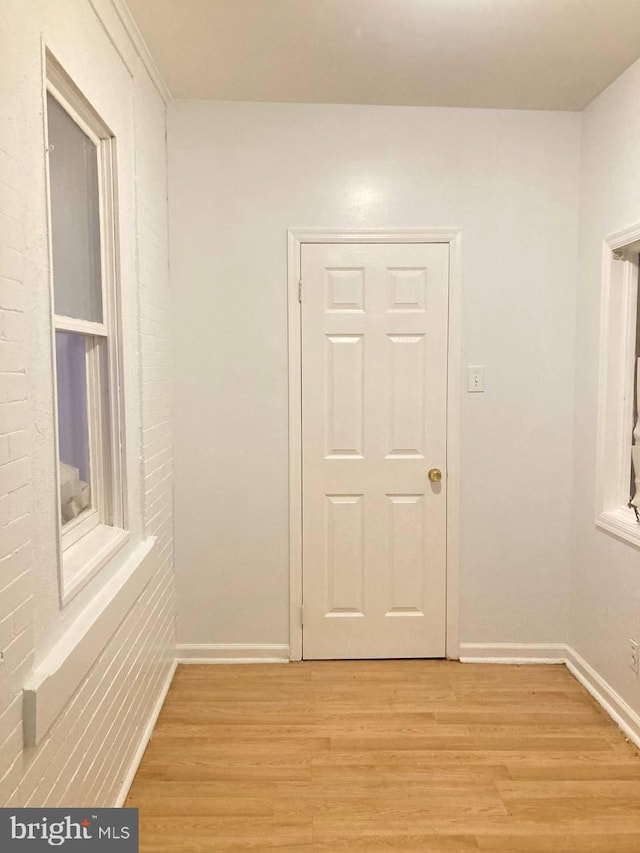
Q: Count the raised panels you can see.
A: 6